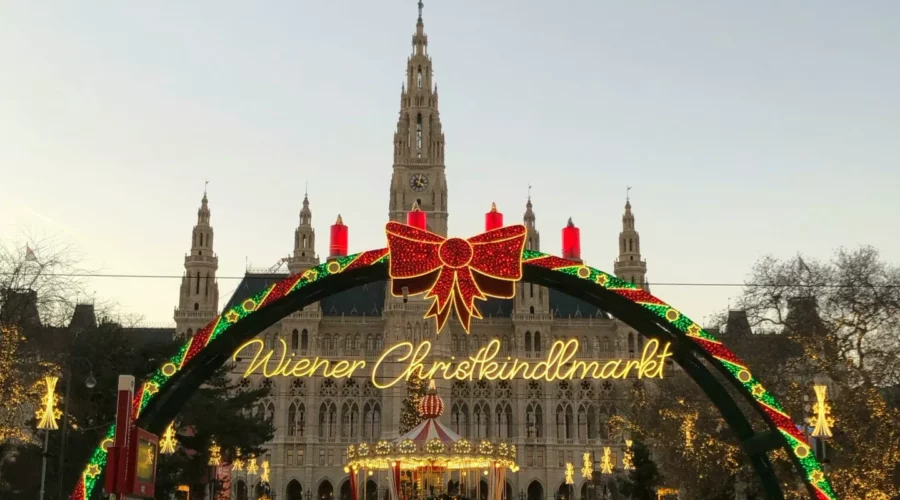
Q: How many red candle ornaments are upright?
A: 4